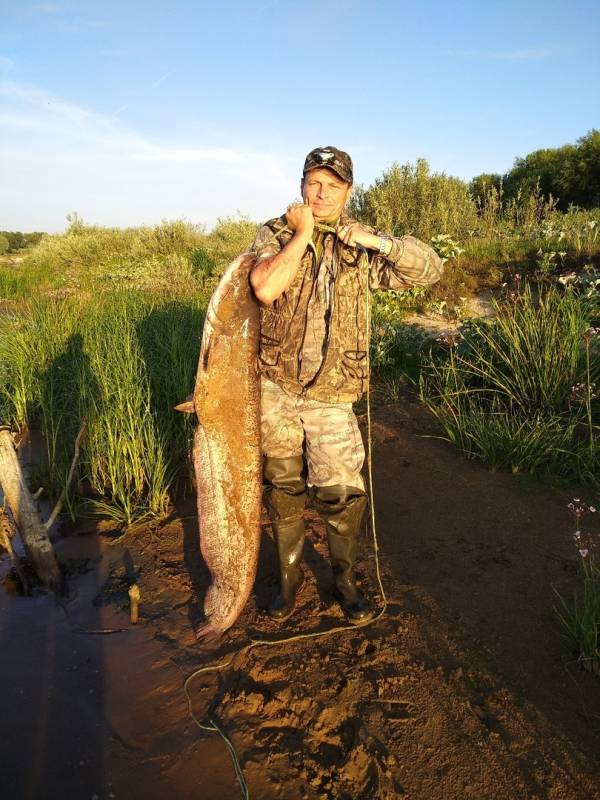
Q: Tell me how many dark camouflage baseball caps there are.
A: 1